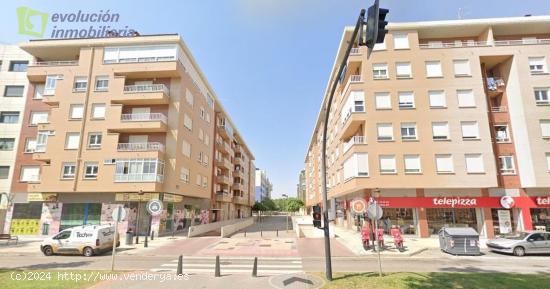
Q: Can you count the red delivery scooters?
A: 3